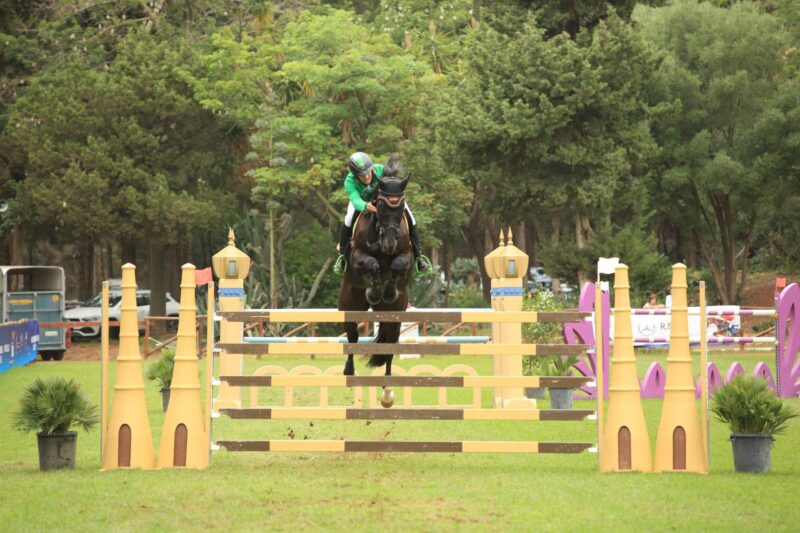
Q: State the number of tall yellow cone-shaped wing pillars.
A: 4